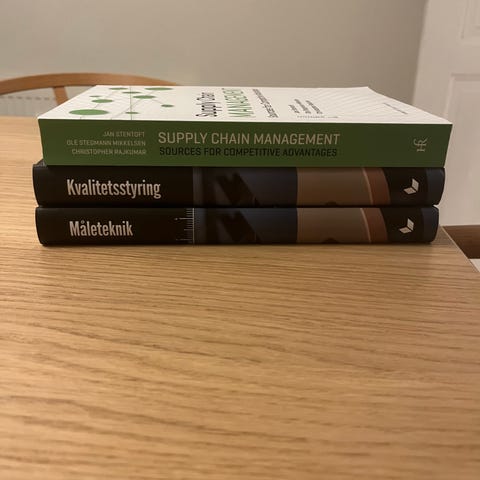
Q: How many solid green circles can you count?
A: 9